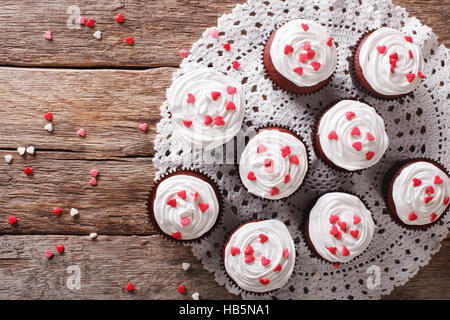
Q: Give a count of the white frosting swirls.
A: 9